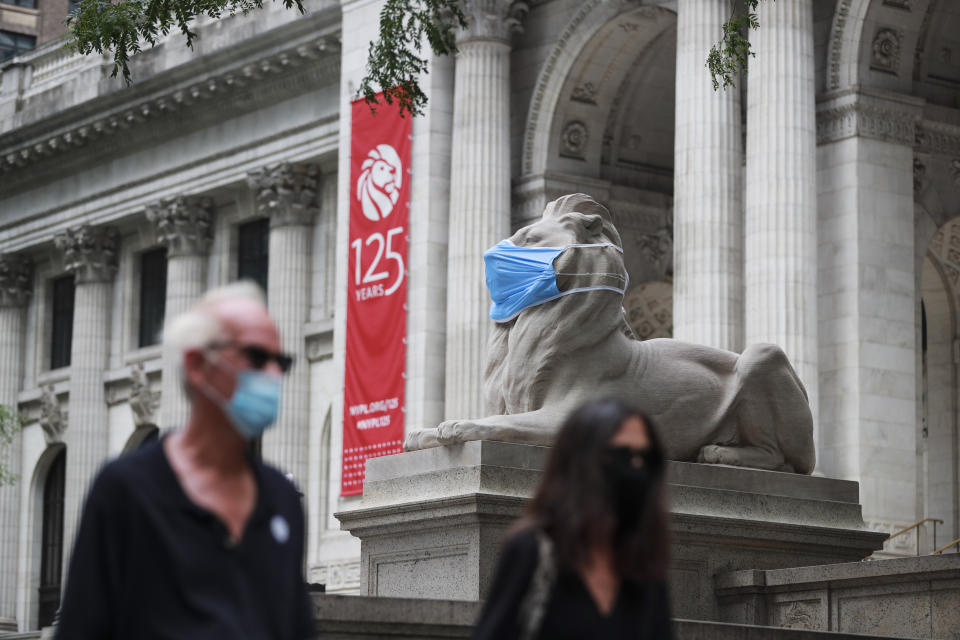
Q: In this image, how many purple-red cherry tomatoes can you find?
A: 0